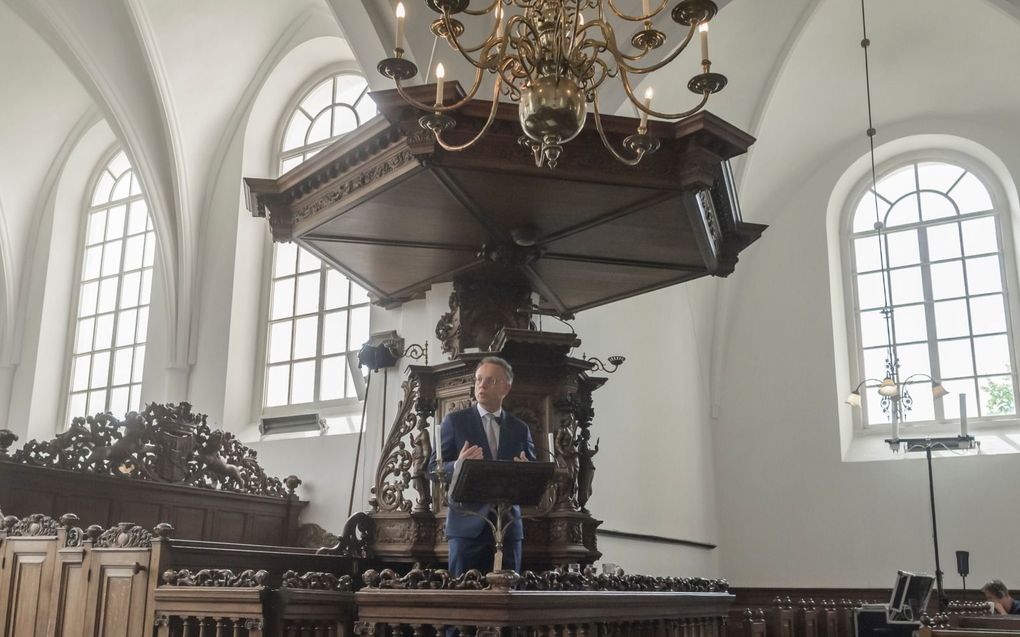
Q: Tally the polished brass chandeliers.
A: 1